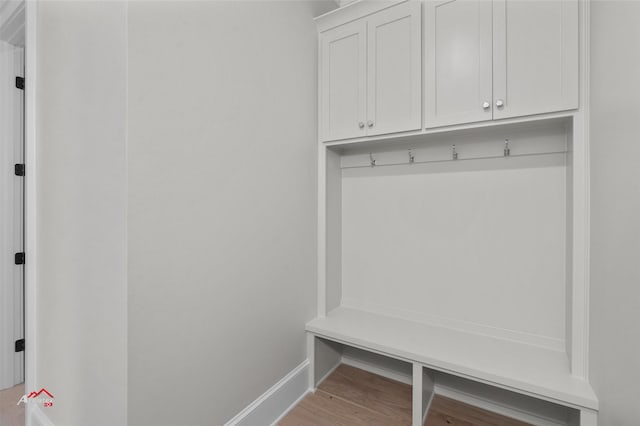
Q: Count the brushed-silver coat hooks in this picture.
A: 4